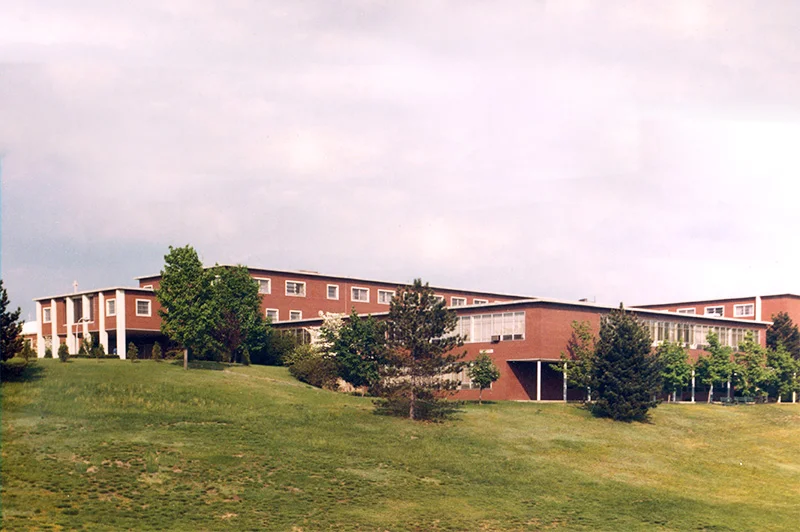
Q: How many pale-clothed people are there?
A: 0